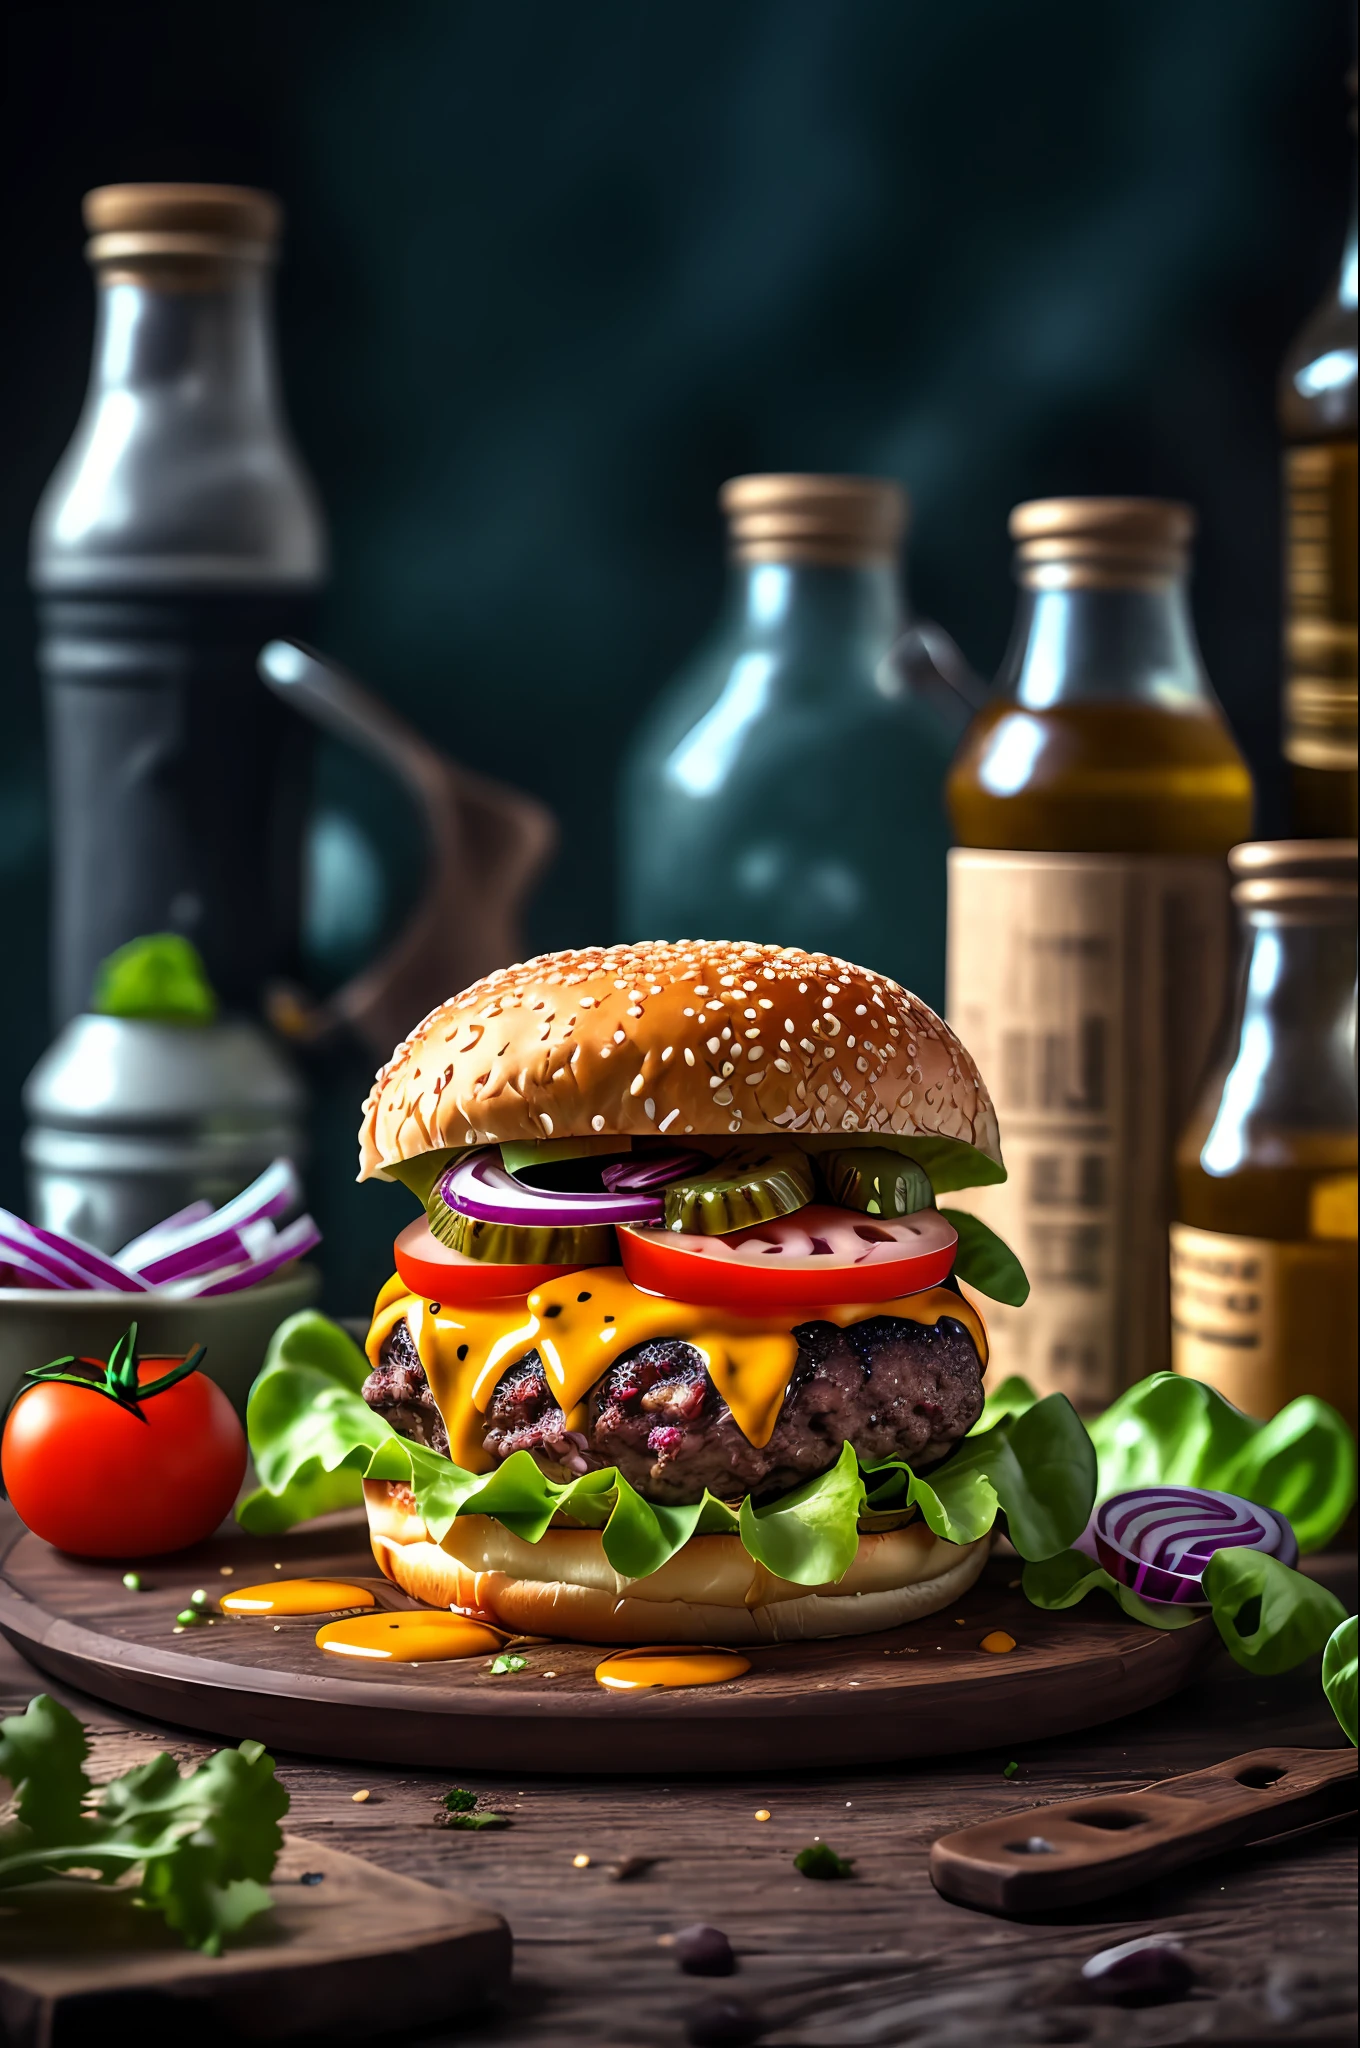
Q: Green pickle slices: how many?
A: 3